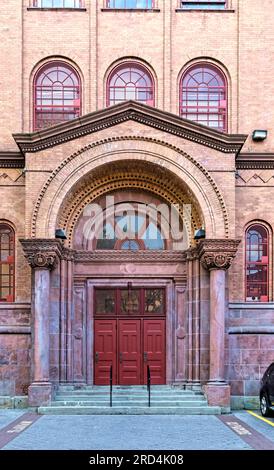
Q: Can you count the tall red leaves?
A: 3